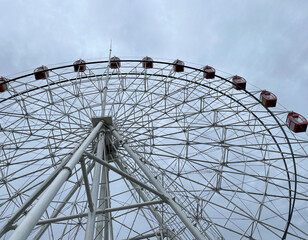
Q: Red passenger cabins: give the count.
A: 10